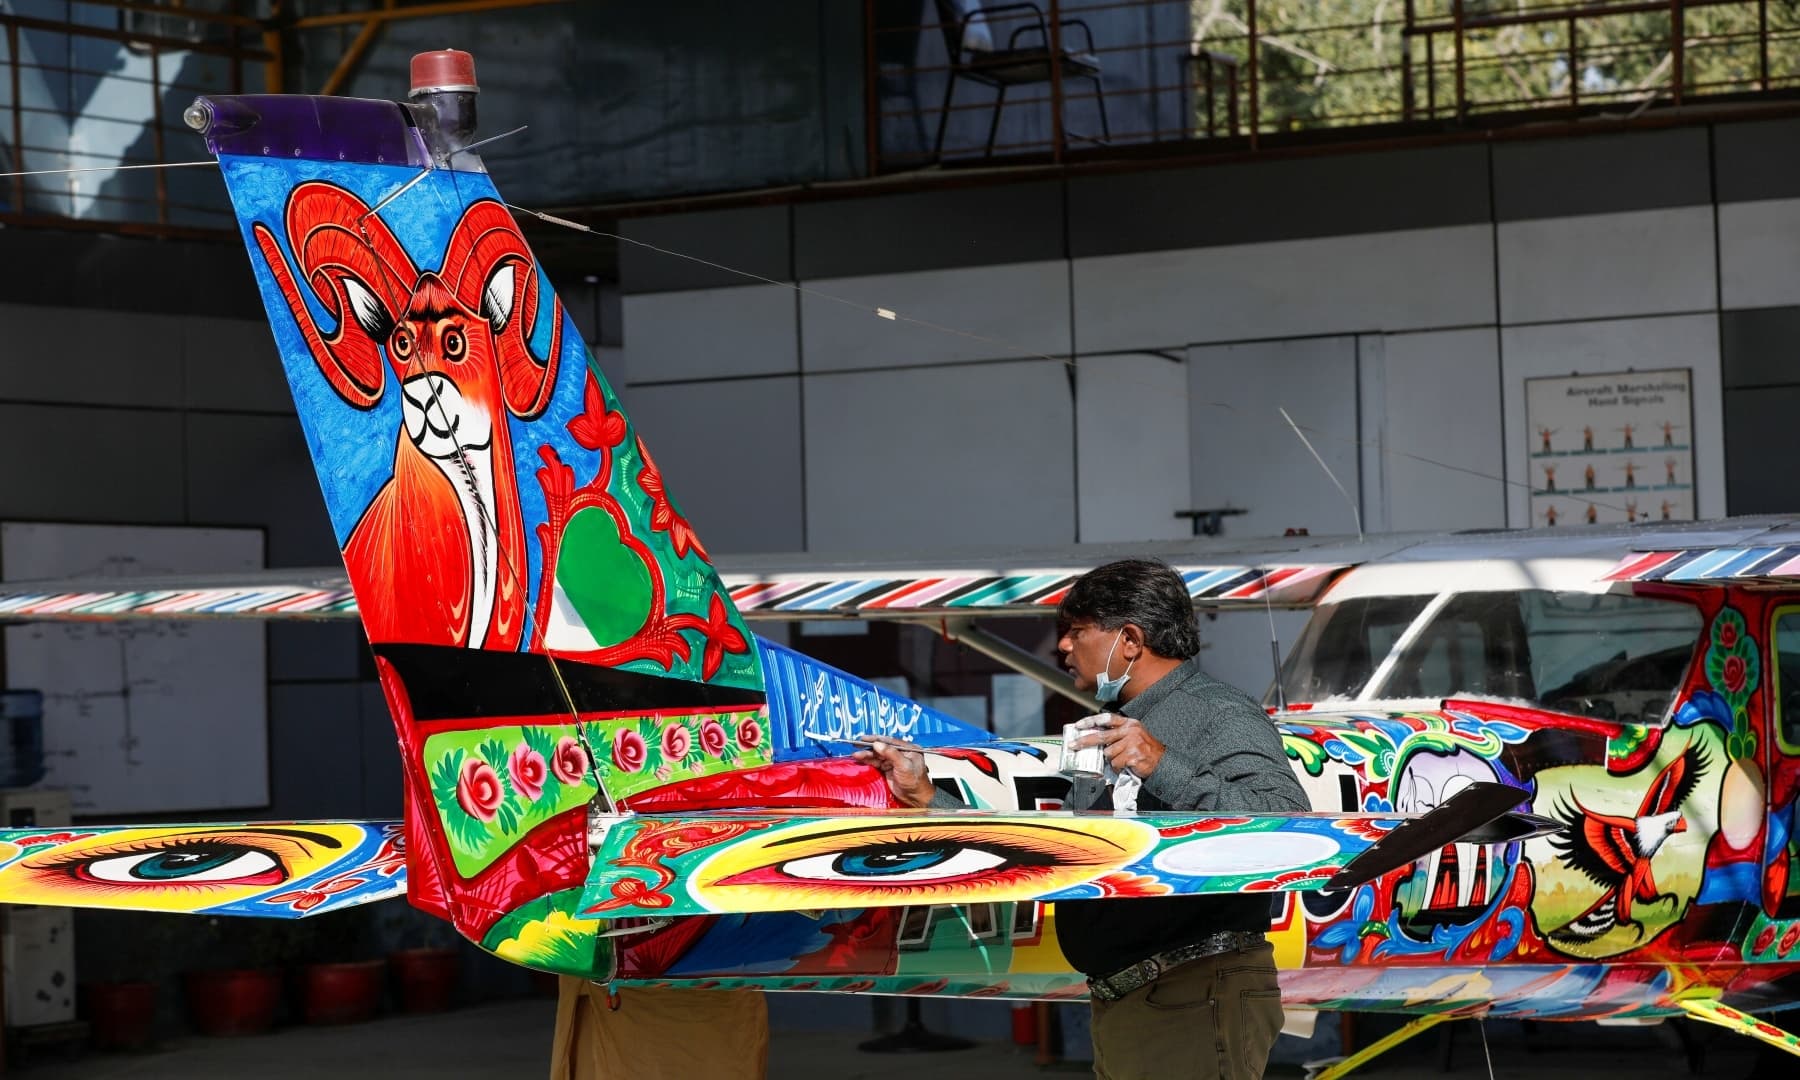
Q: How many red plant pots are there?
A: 4